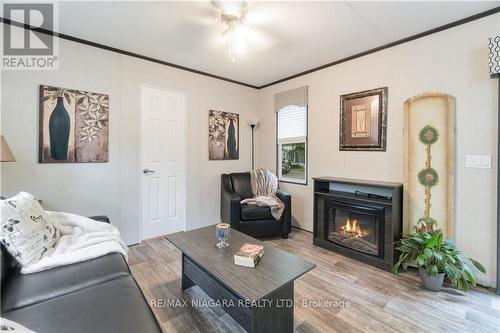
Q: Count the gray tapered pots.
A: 1